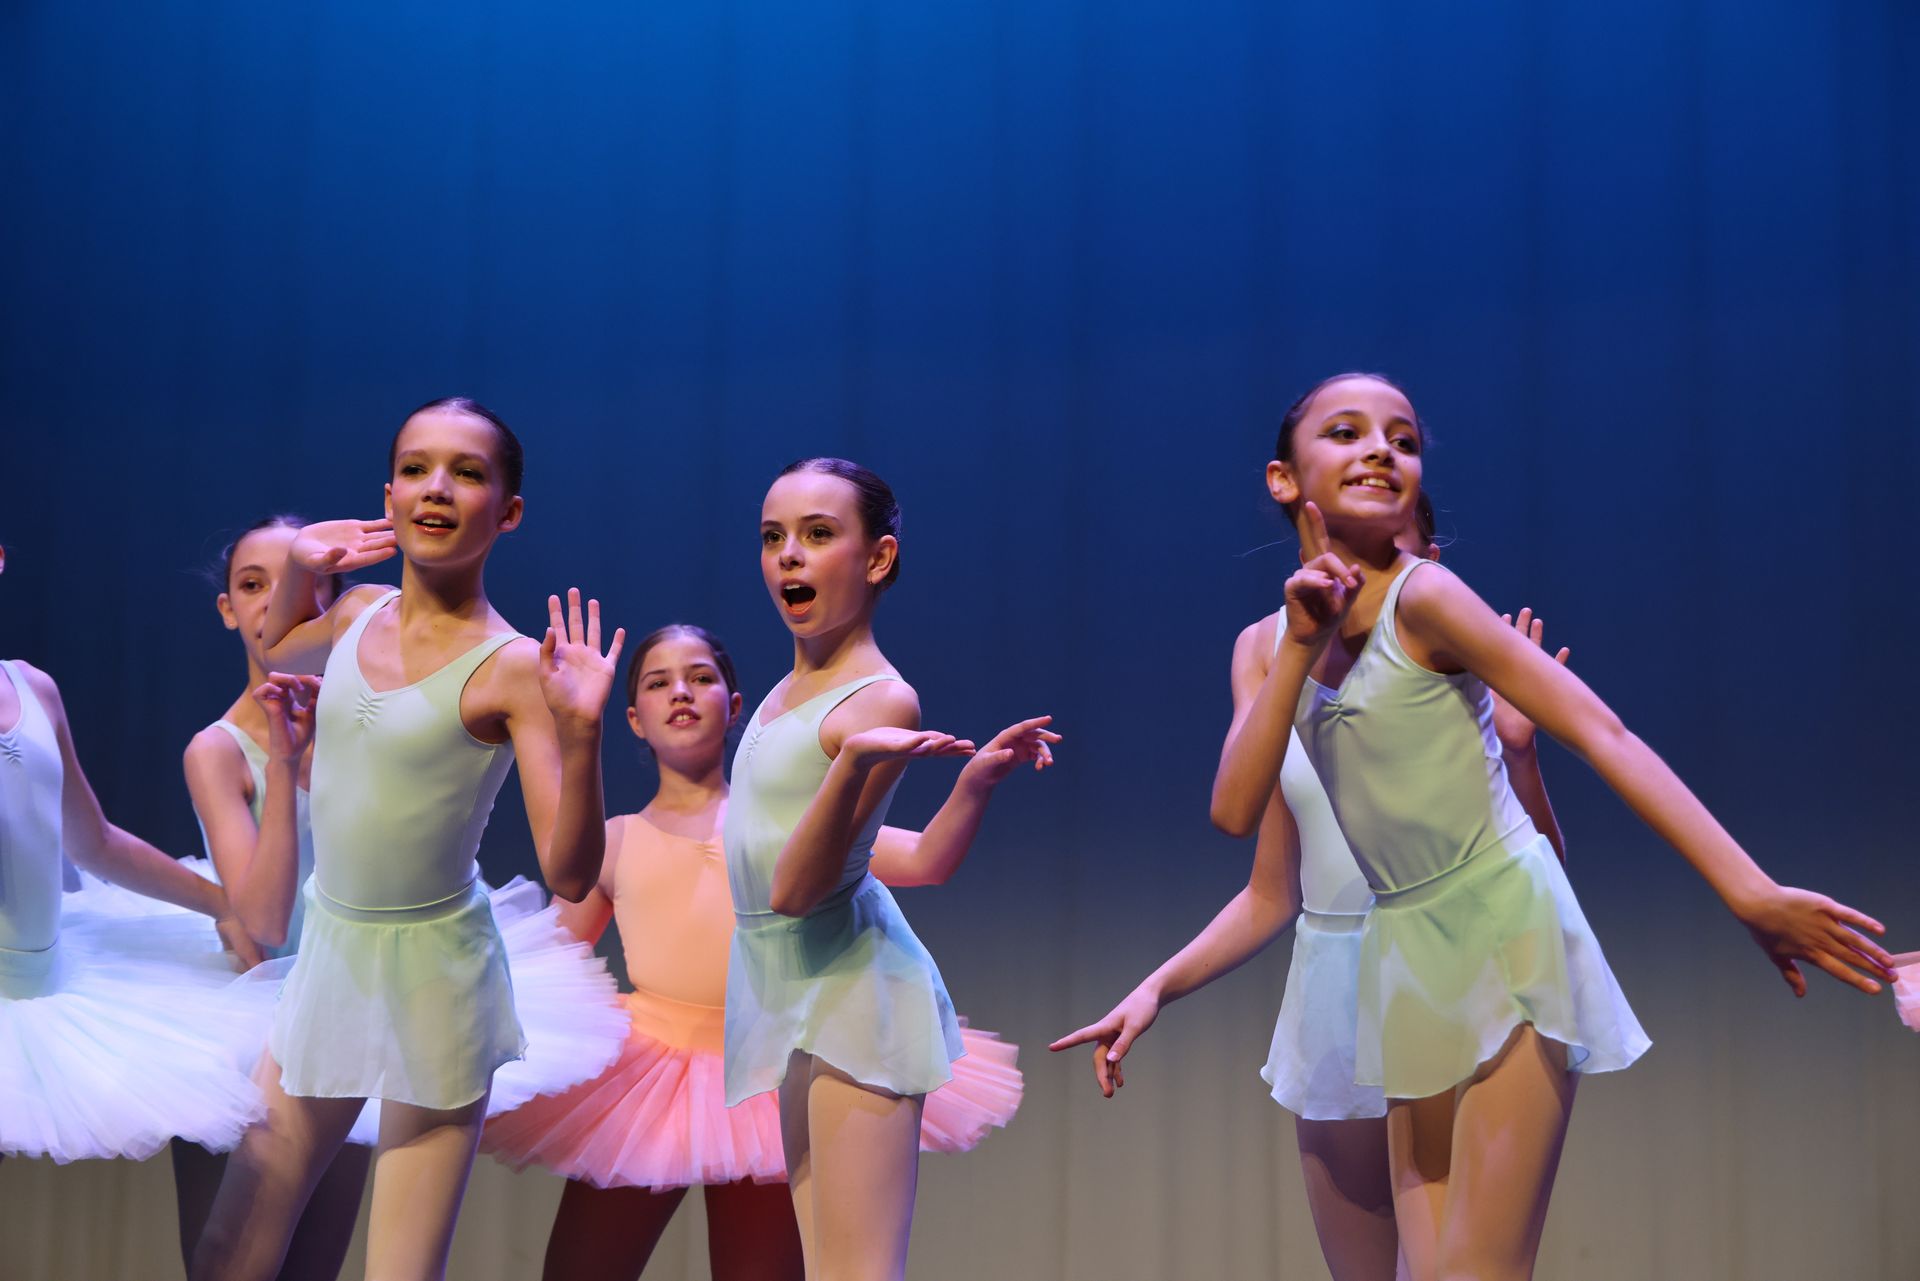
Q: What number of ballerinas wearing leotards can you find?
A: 7